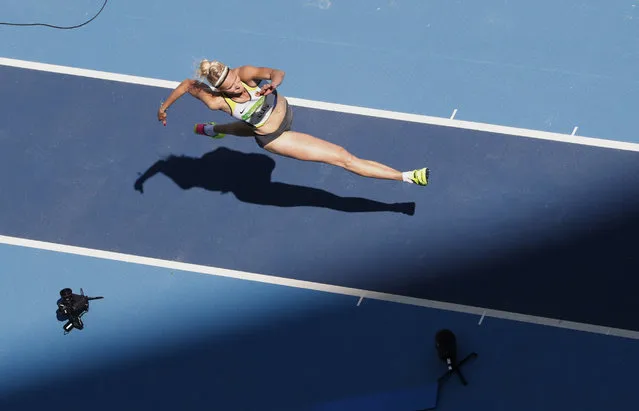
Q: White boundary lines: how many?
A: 2